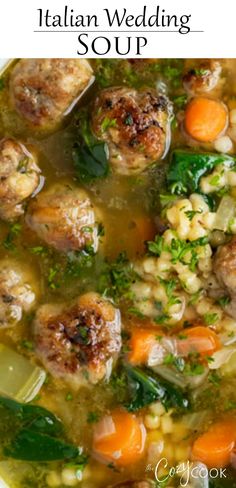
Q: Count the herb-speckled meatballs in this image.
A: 8